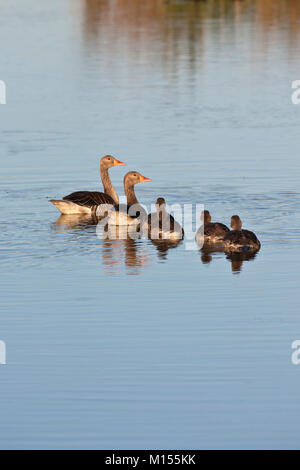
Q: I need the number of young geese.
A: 3